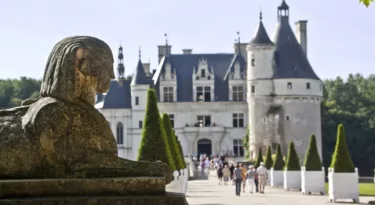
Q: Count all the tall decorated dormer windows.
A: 3